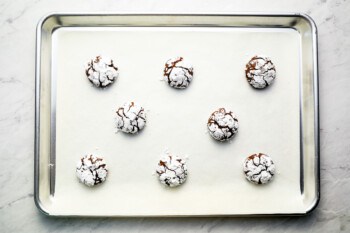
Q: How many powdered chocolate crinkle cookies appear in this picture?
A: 8